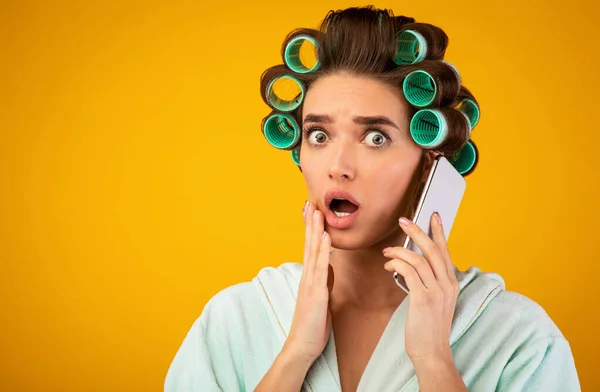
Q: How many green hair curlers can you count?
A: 9